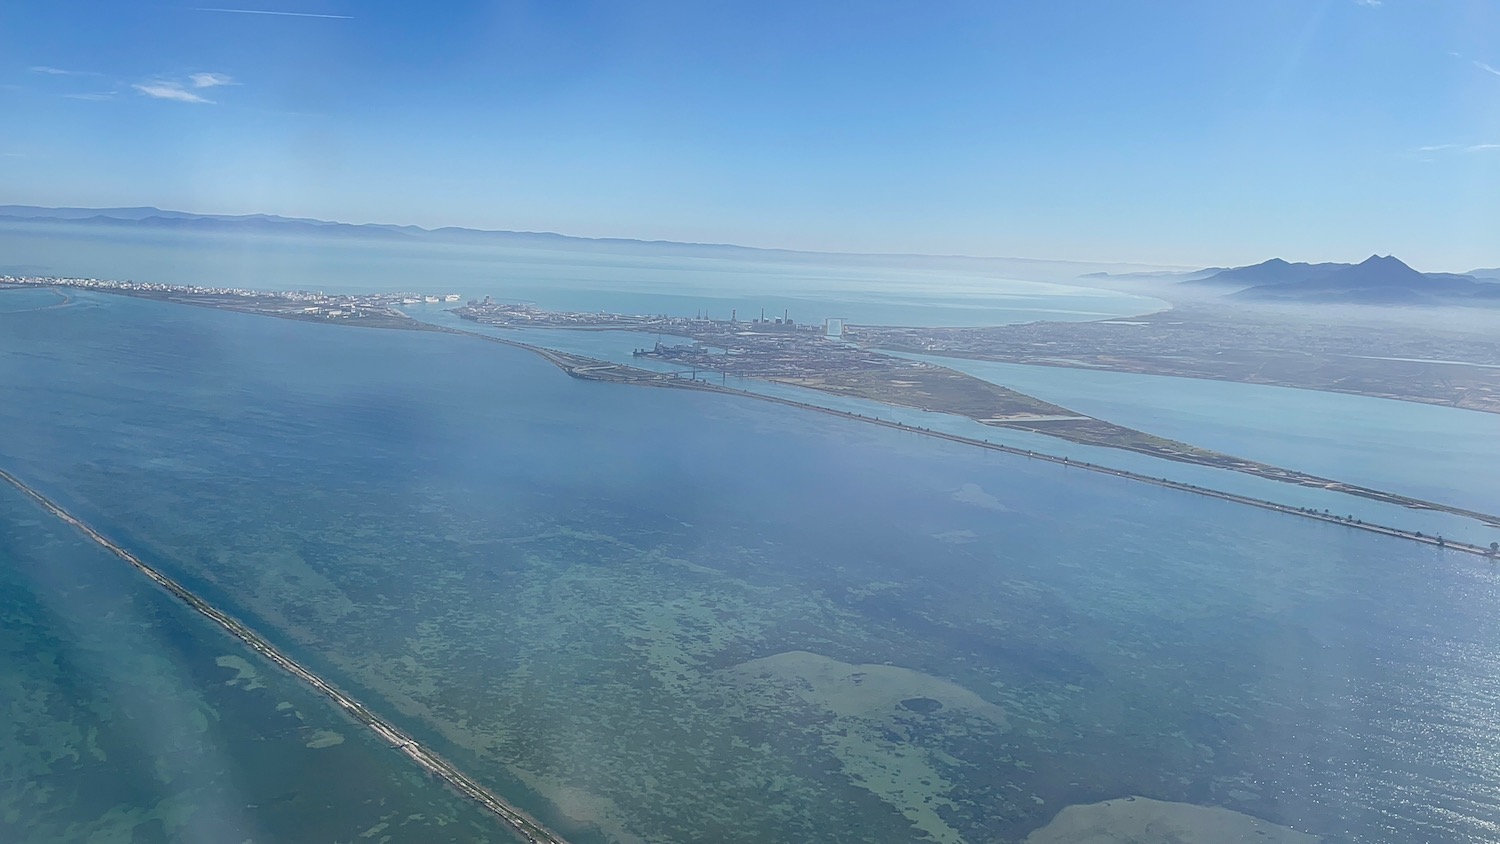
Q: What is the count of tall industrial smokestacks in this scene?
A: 5